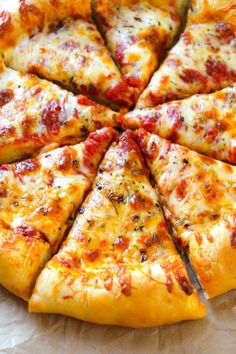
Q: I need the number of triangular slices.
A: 8